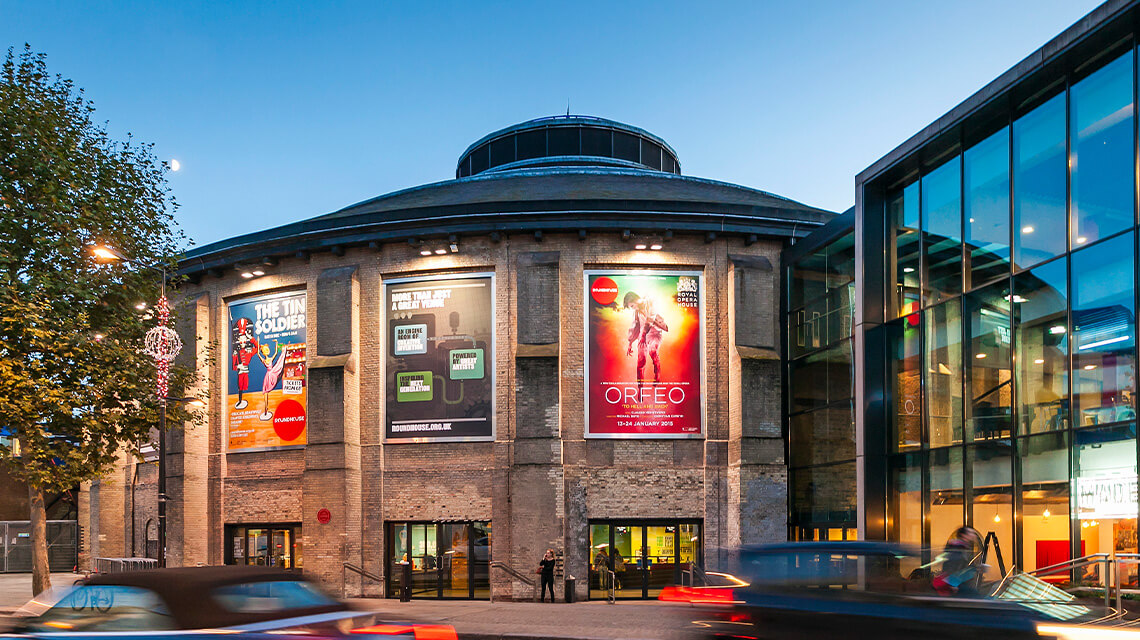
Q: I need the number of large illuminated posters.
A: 3